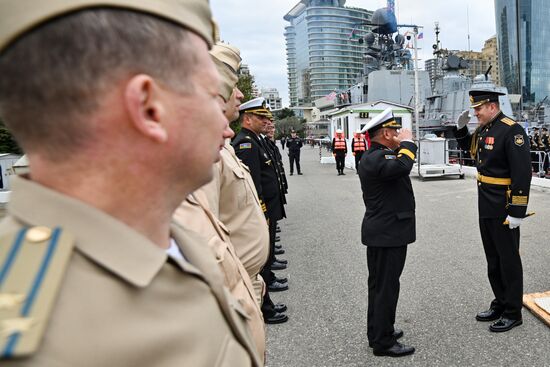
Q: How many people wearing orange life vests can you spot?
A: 2